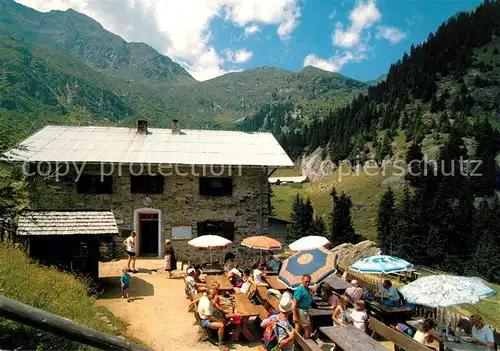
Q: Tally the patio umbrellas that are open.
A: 6